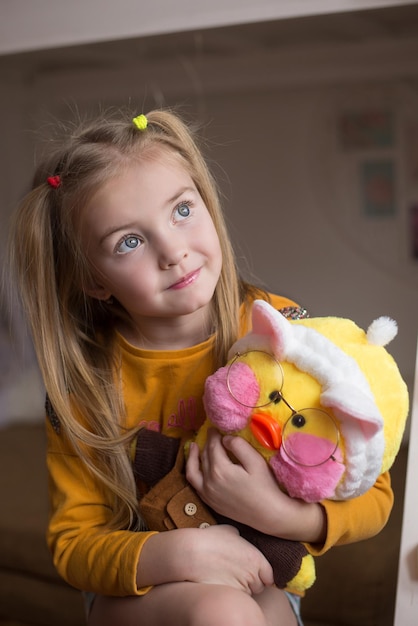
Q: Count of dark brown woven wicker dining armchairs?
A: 0